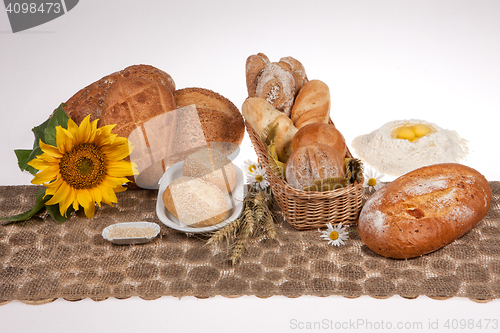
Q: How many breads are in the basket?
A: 7